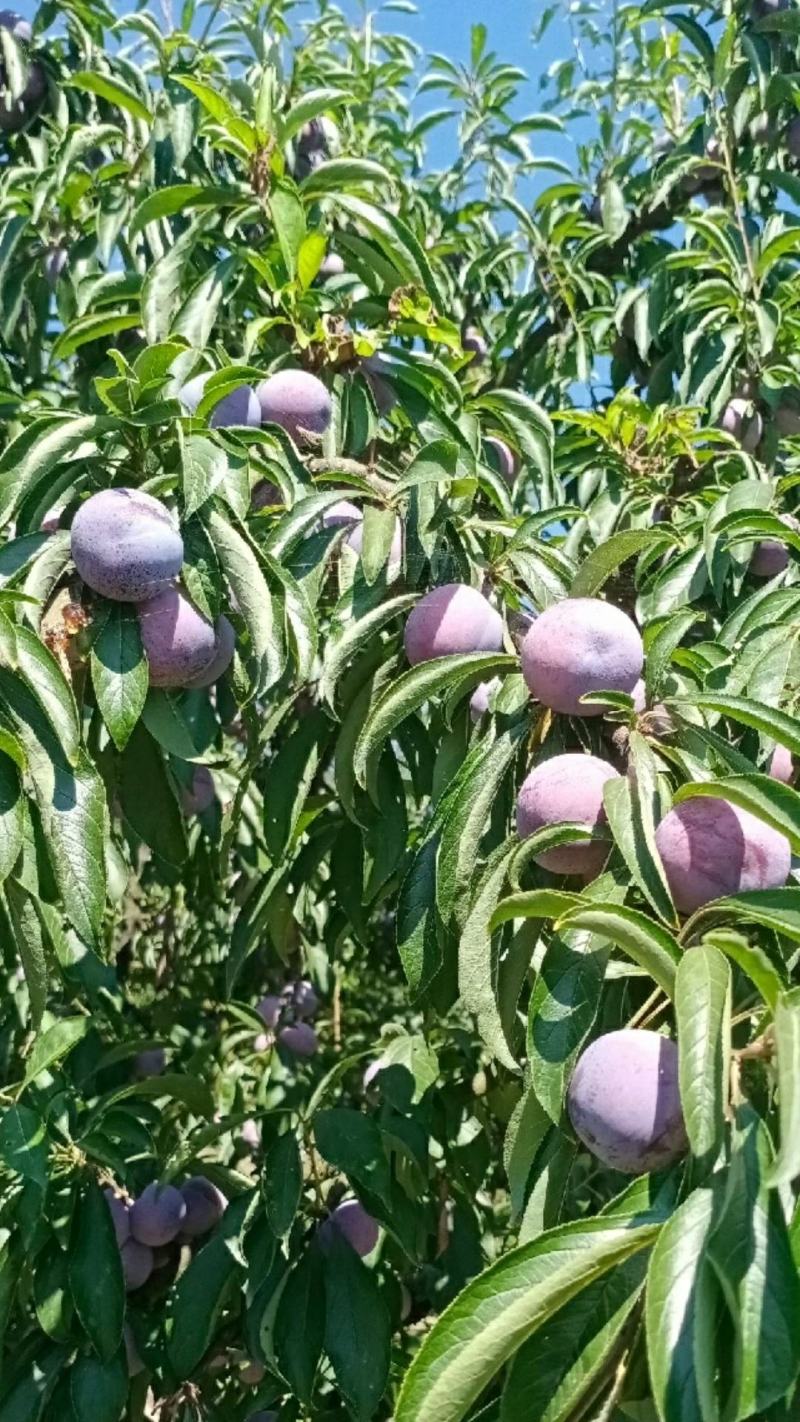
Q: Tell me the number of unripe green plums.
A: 0